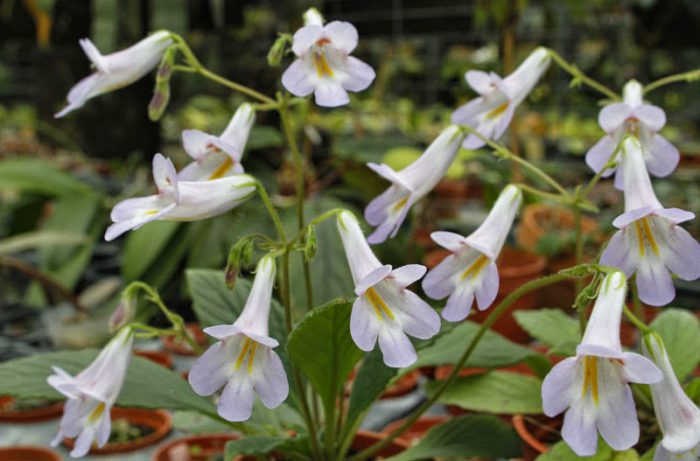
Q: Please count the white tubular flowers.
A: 14